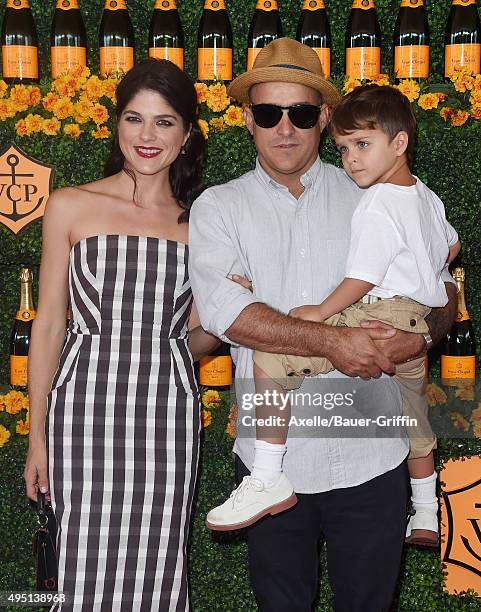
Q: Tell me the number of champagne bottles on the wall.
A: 13